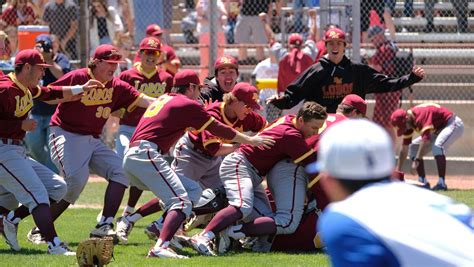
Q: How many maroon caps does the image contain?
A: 11